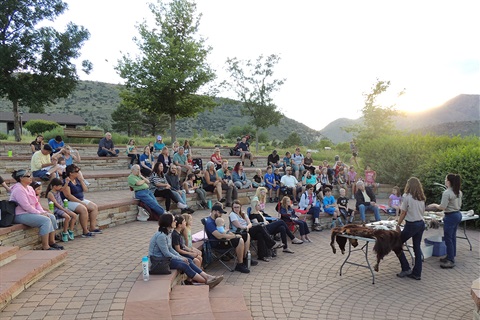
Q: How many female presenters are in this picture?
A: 2